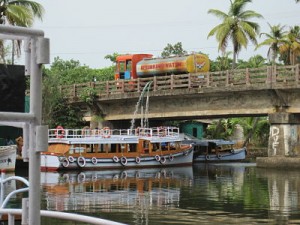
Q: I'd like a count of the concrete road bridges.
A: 1